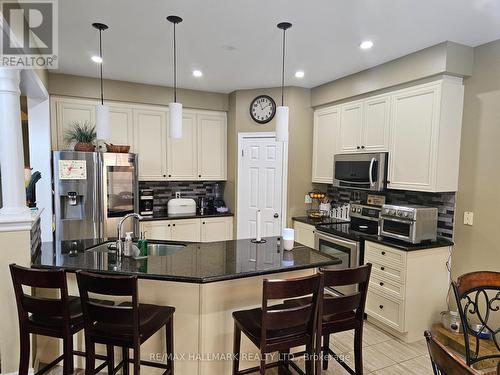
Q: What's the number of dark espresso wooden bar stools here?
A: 4